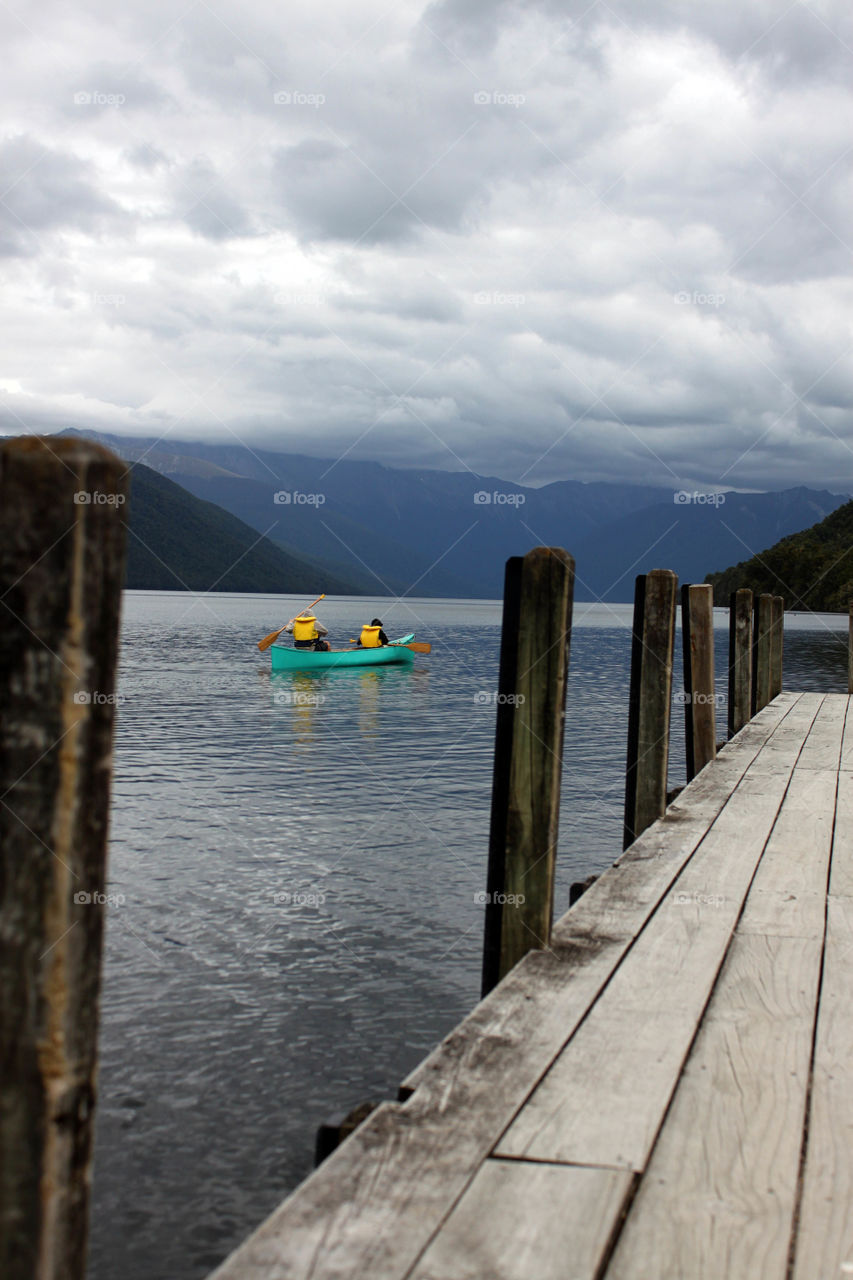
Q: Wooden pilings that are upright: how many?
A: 8